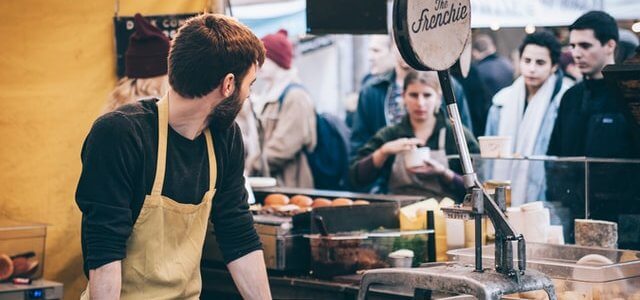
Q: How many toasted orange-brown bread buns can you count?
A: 5